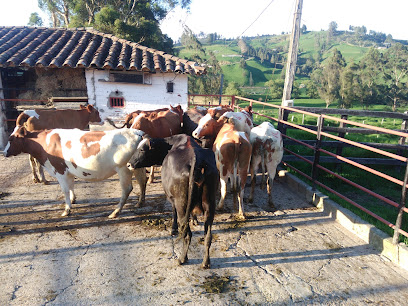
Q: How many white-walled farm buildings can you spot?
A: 1